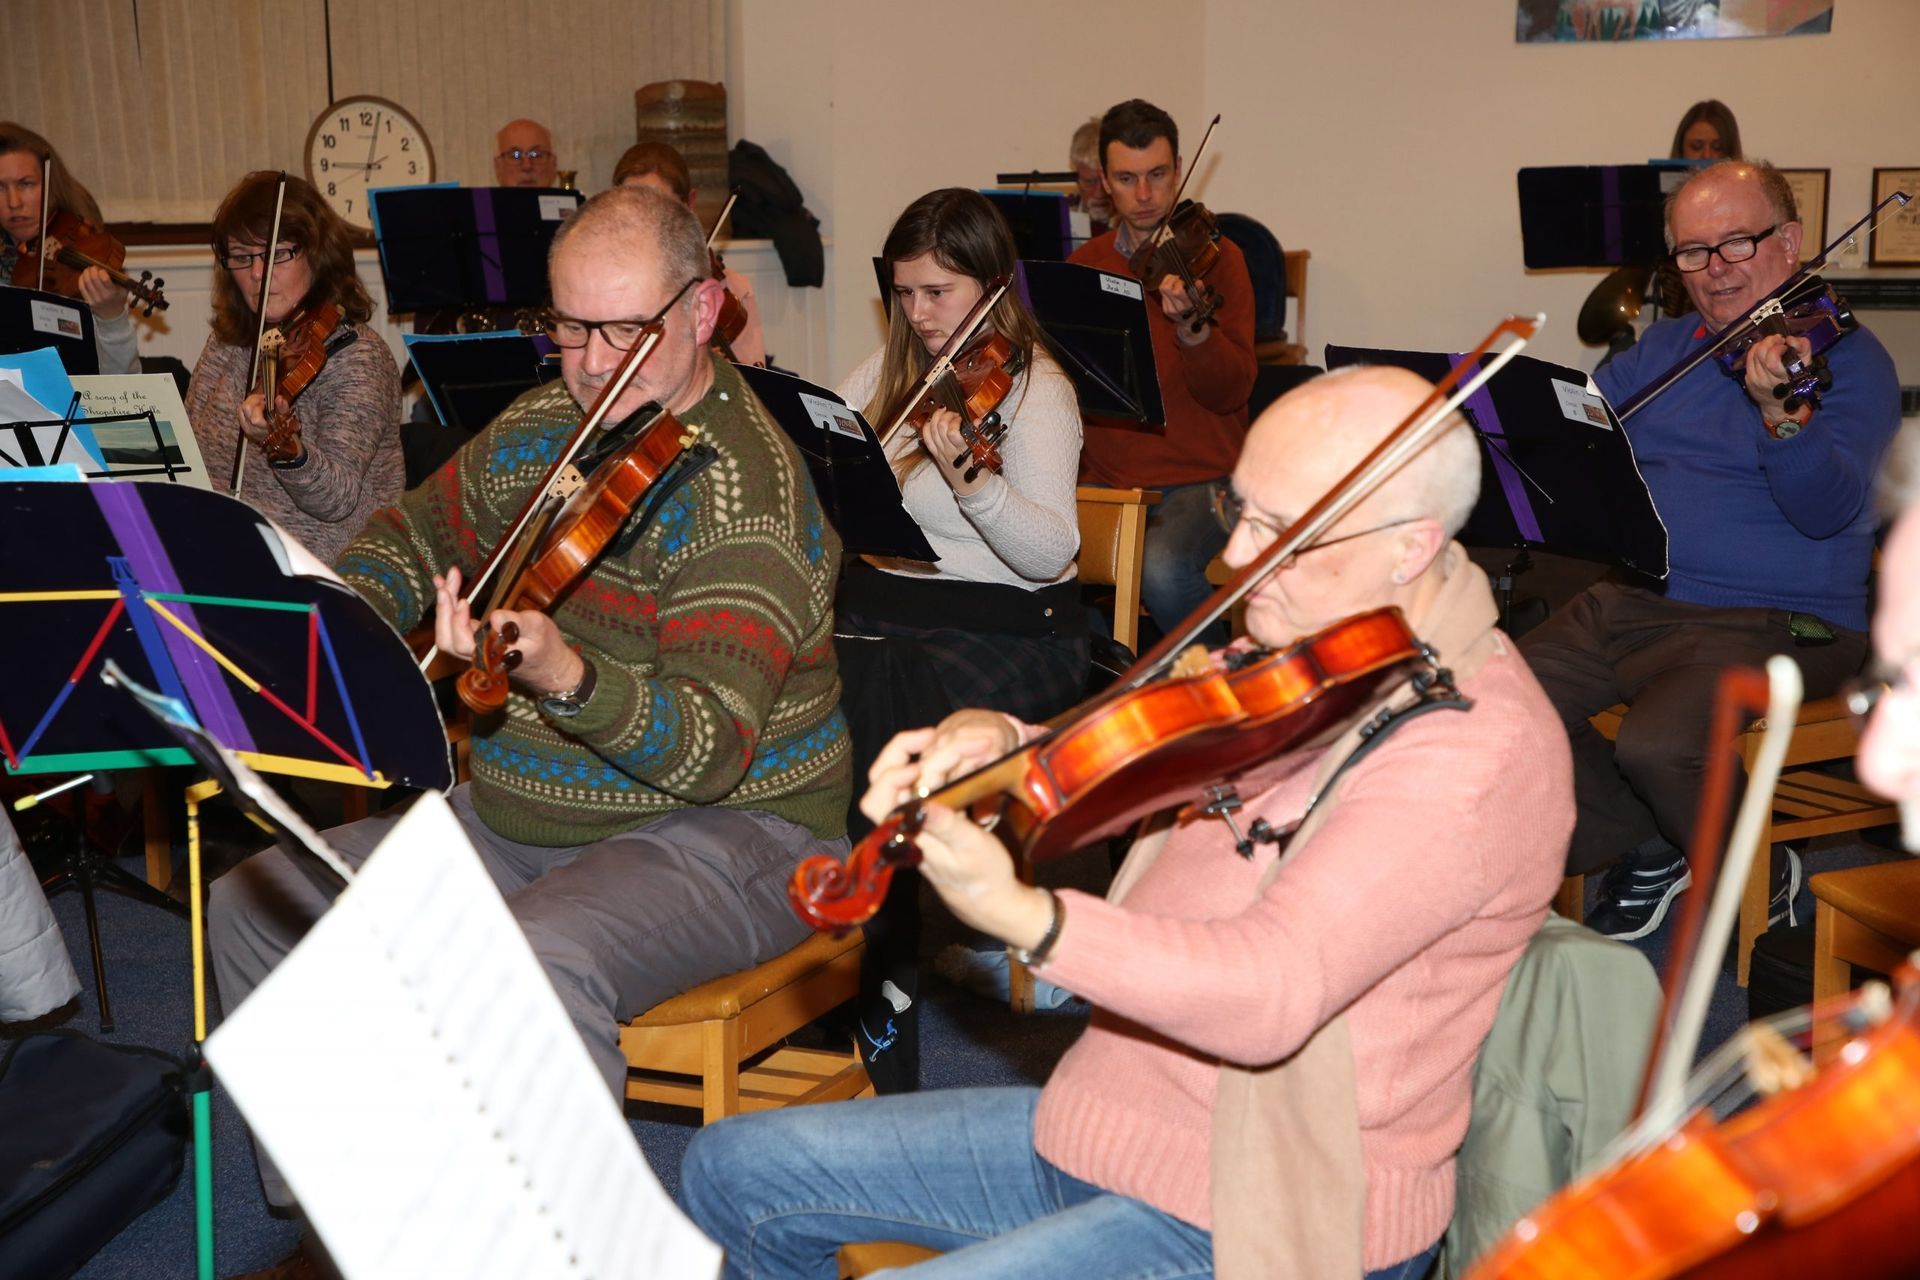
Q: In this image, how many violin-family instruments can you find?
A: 9